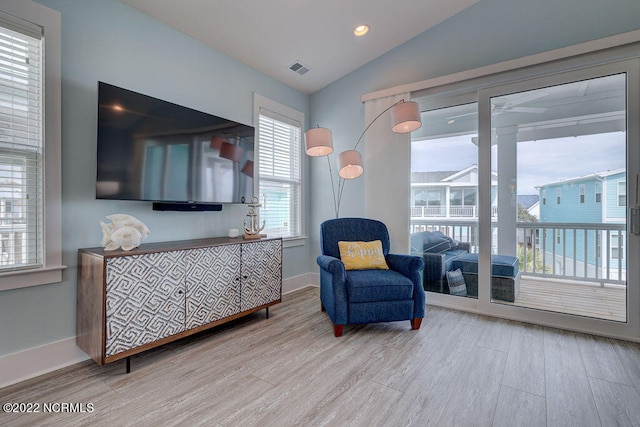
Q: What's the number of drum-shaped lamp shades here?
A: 3